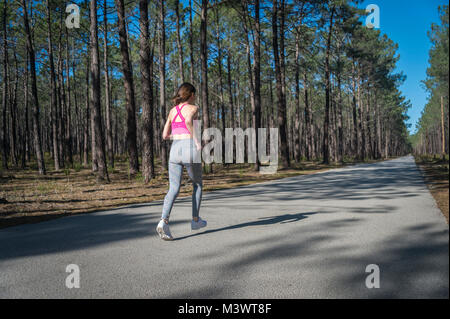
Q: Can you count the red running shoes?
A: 0